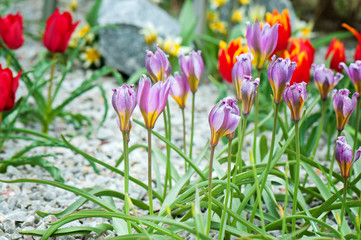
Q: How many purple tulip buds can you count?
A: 15